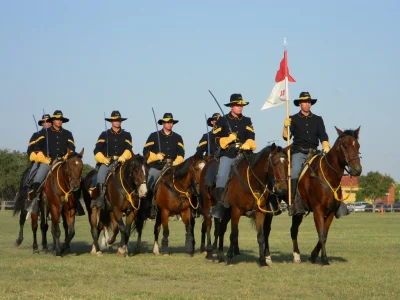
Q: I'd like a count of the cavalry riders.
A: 7